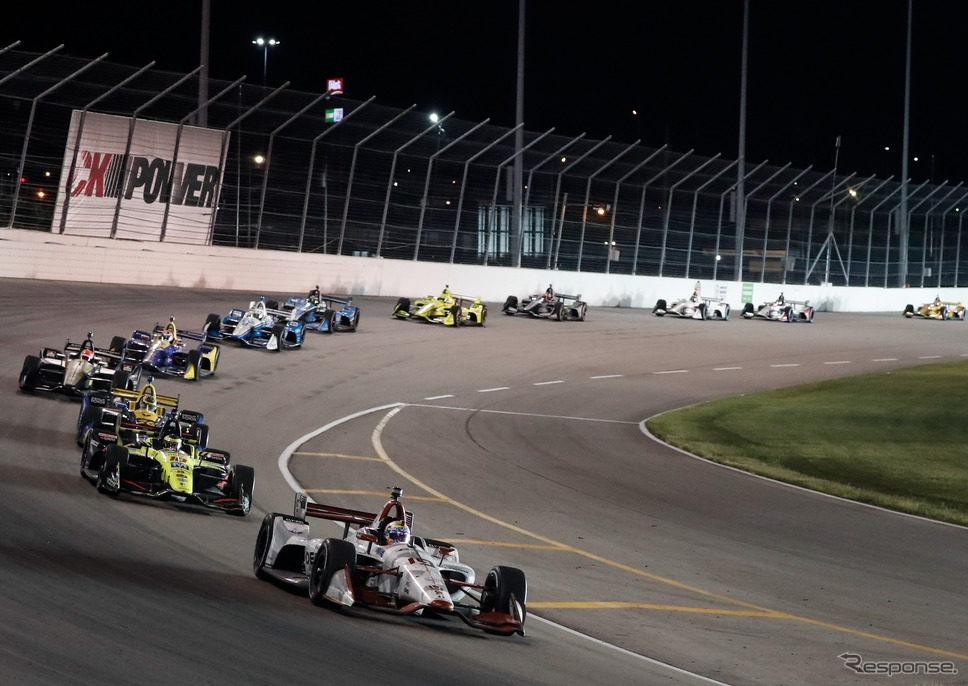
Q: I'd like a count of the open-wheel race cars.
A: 12